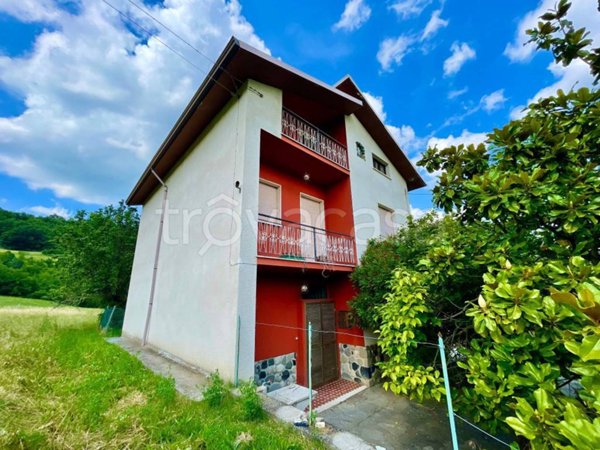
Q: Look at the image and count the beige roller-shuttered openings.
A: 3